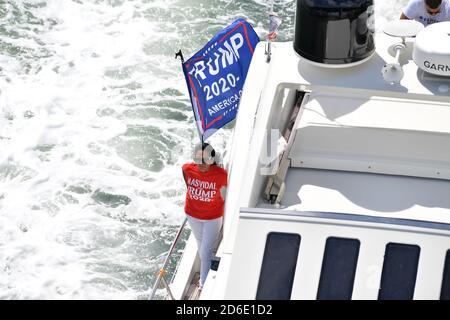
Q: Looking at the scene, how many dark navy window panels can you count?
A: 4